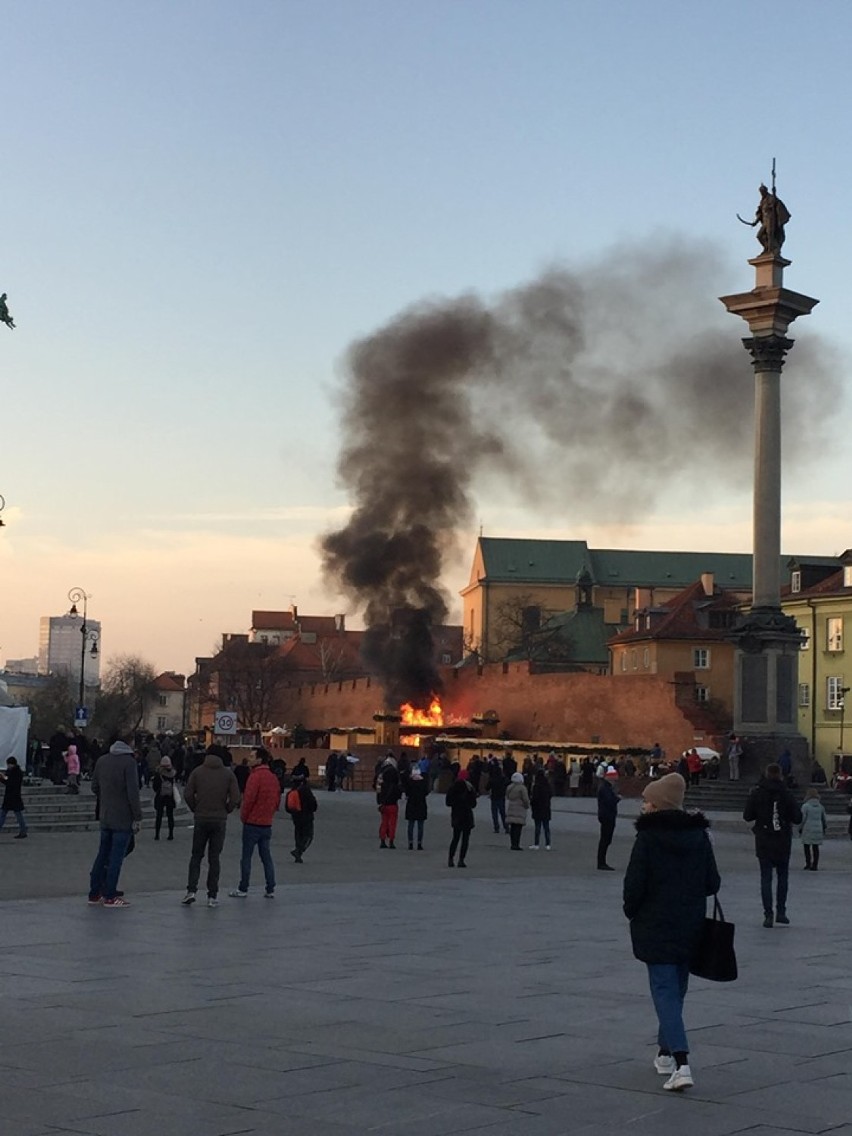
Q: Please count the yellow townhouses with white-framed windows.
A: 1